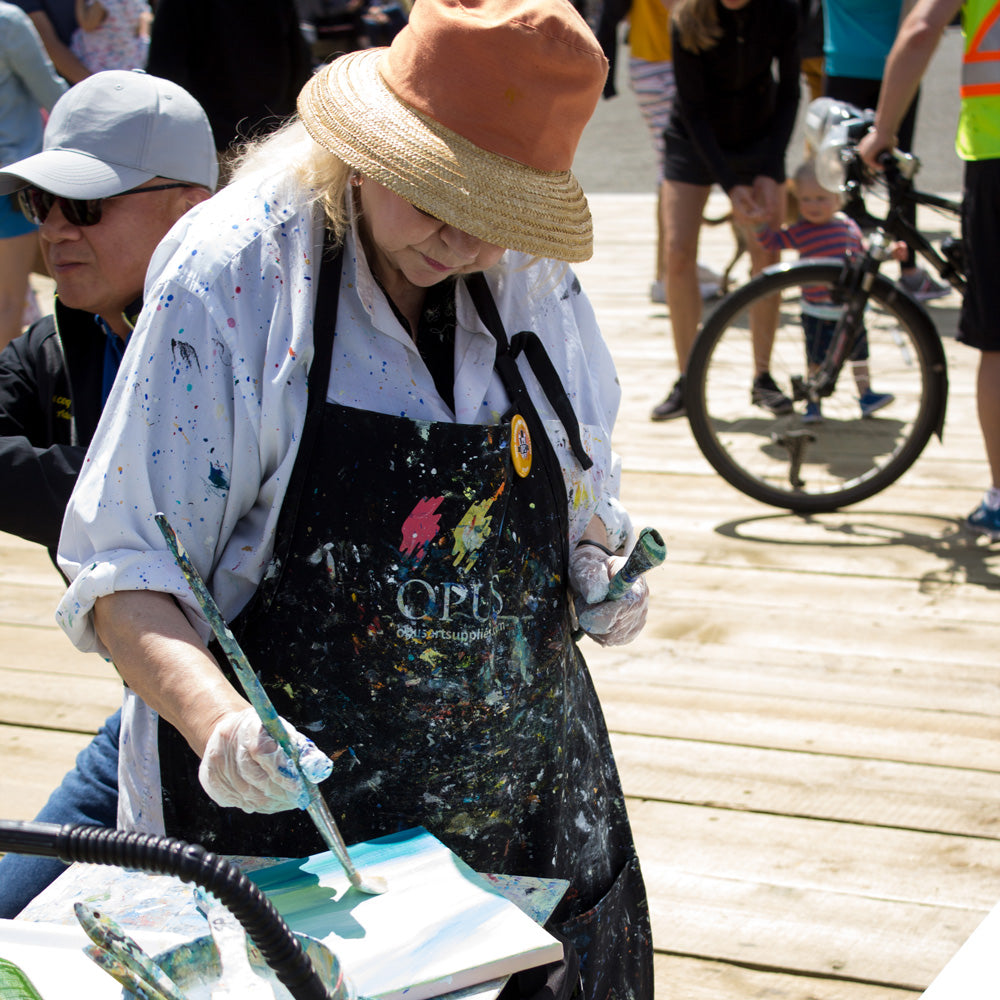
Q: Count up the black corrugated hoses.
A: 1